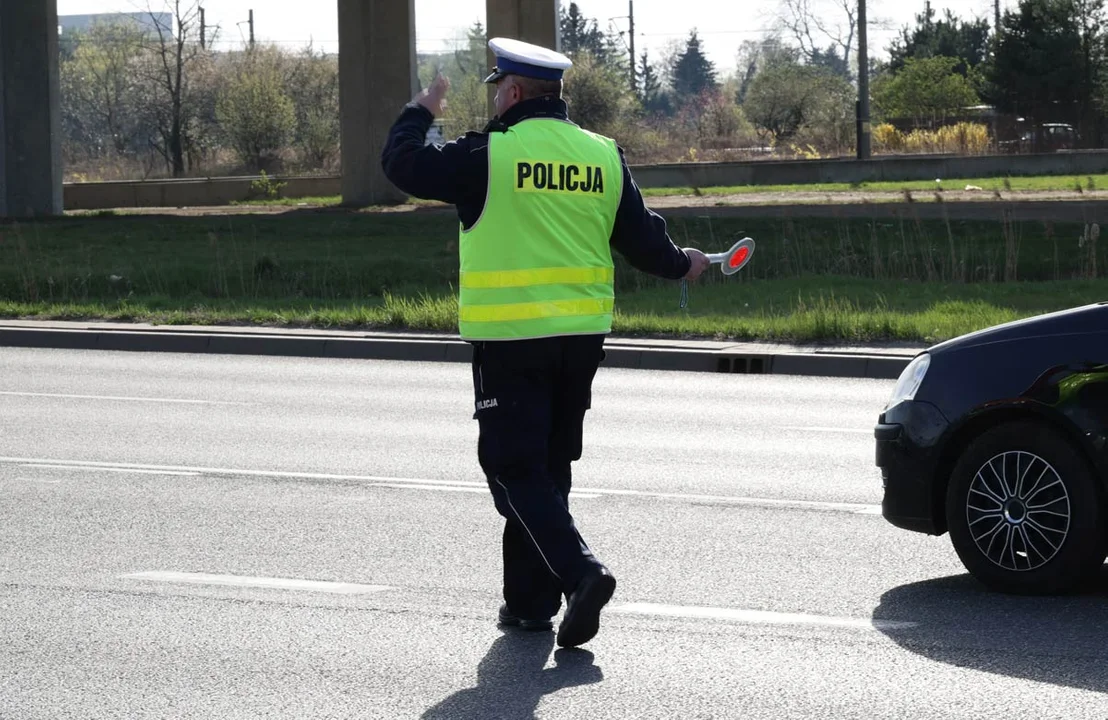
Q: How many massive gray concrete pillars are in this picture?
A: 3